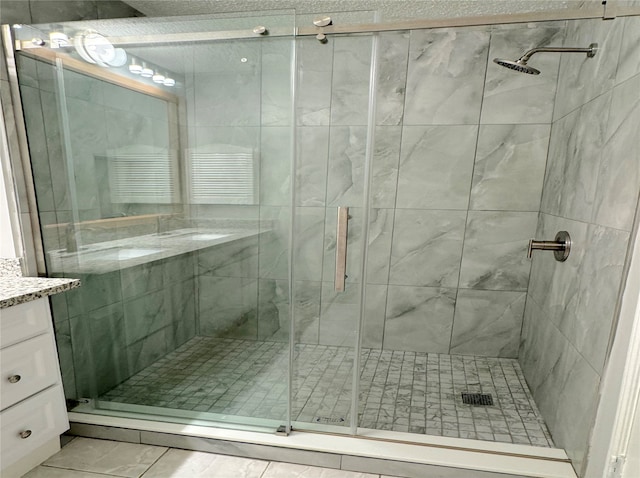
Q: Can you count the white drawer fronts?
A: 3